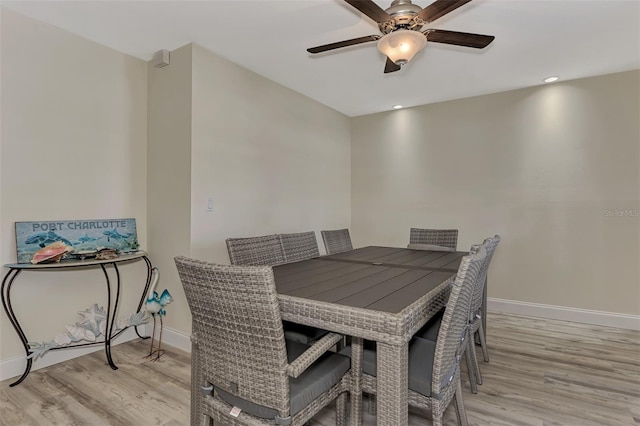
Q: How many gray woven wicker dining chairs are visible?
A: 8